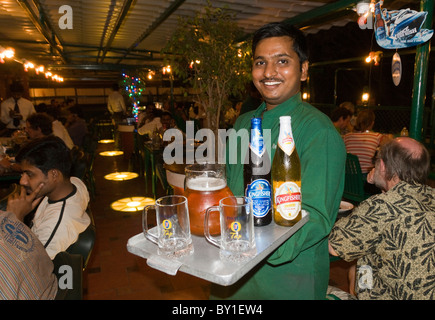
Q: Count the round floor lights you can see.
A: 4